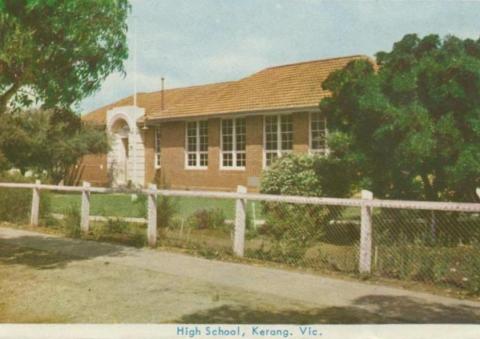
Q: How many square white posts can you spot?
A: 5